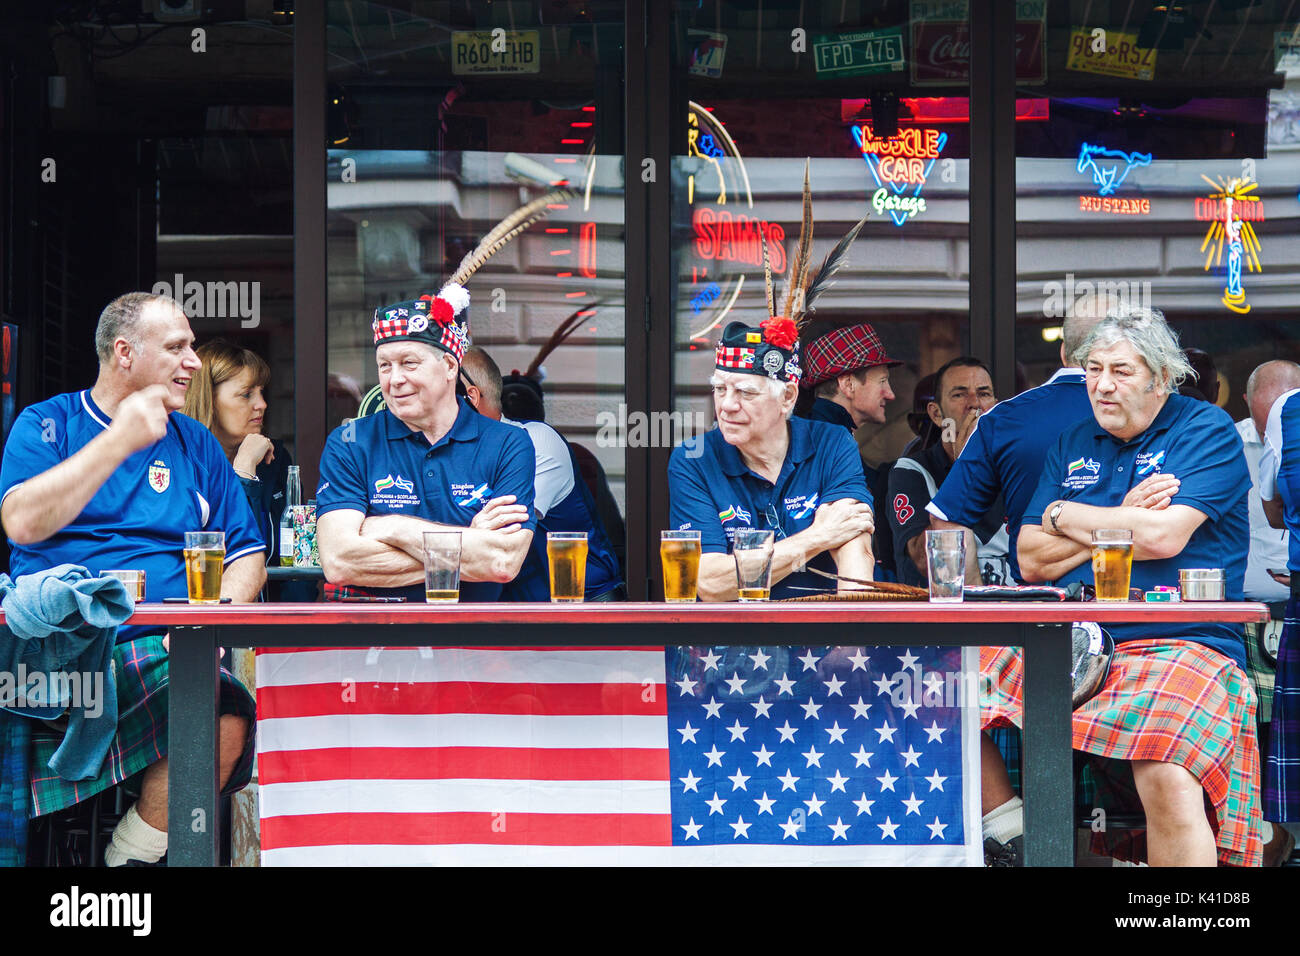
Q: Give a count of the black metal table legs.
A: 2